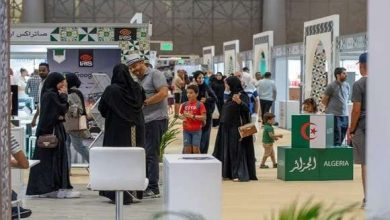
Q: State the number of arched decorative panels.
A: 4